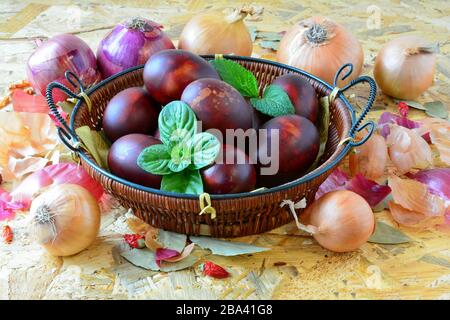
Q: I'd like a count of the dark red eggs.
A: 7